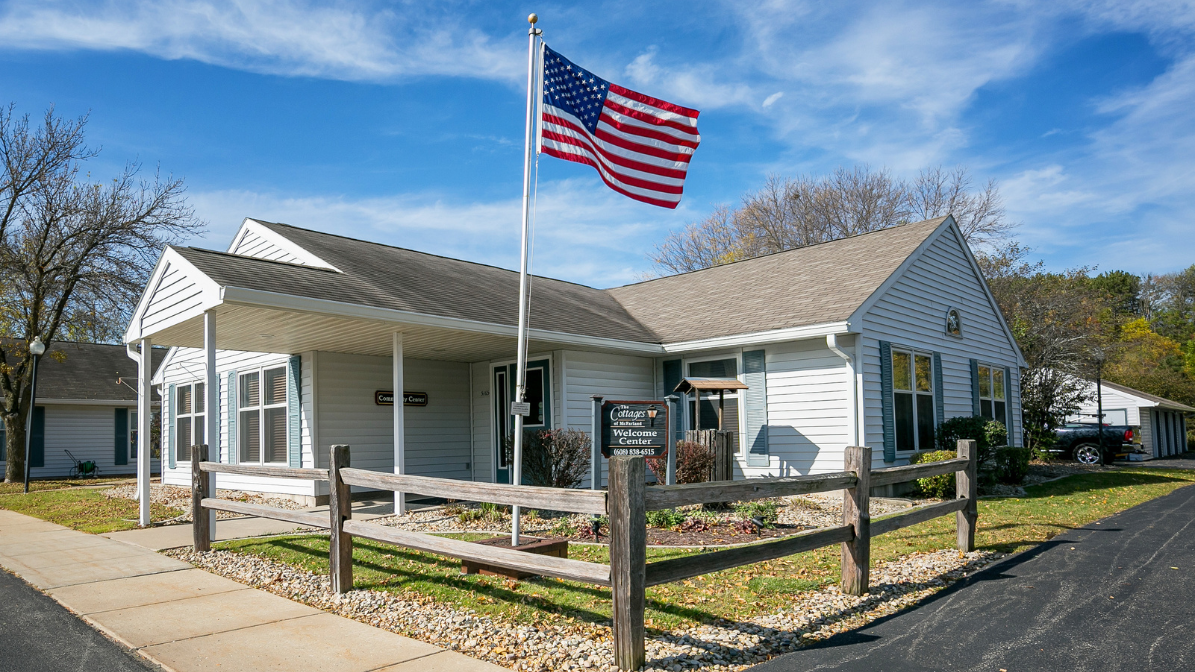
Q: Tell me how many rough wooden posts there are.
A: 5